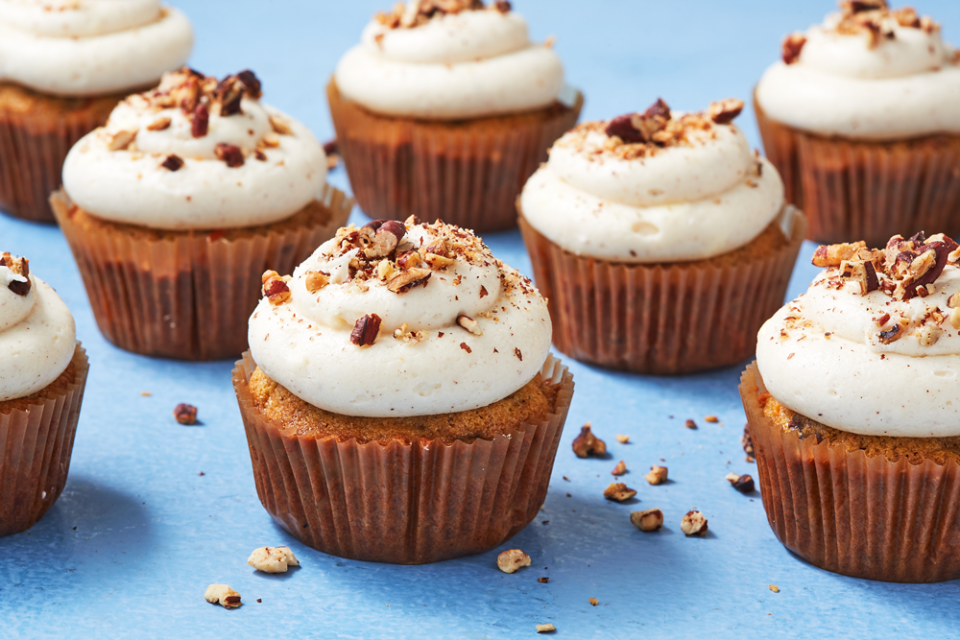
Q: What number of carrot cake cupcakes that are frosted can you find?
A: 8